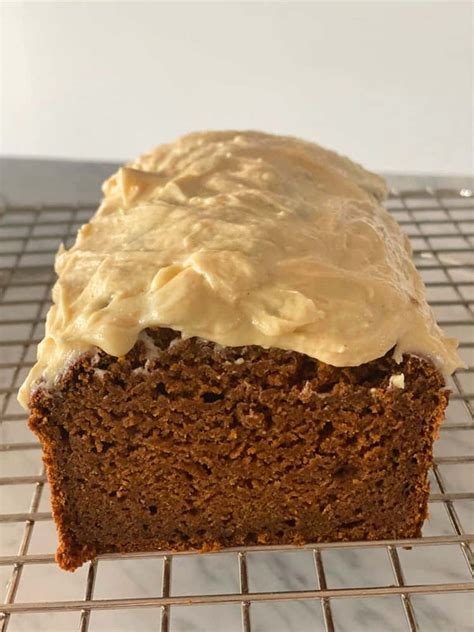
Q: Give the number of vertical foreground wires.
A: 7